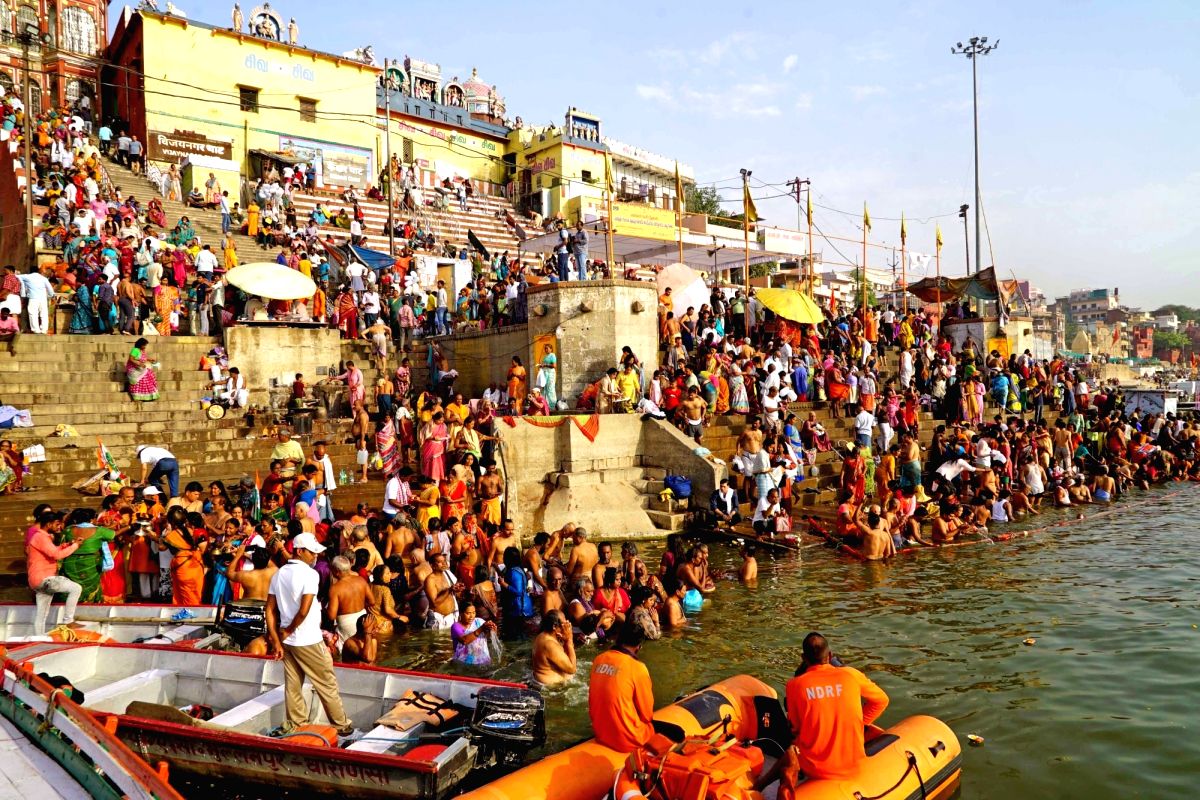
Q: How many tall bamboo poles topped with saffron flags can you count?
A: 7